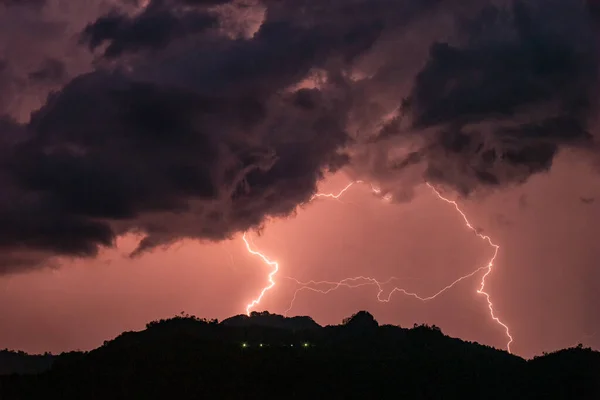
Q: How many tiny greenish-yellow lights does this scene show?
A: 4